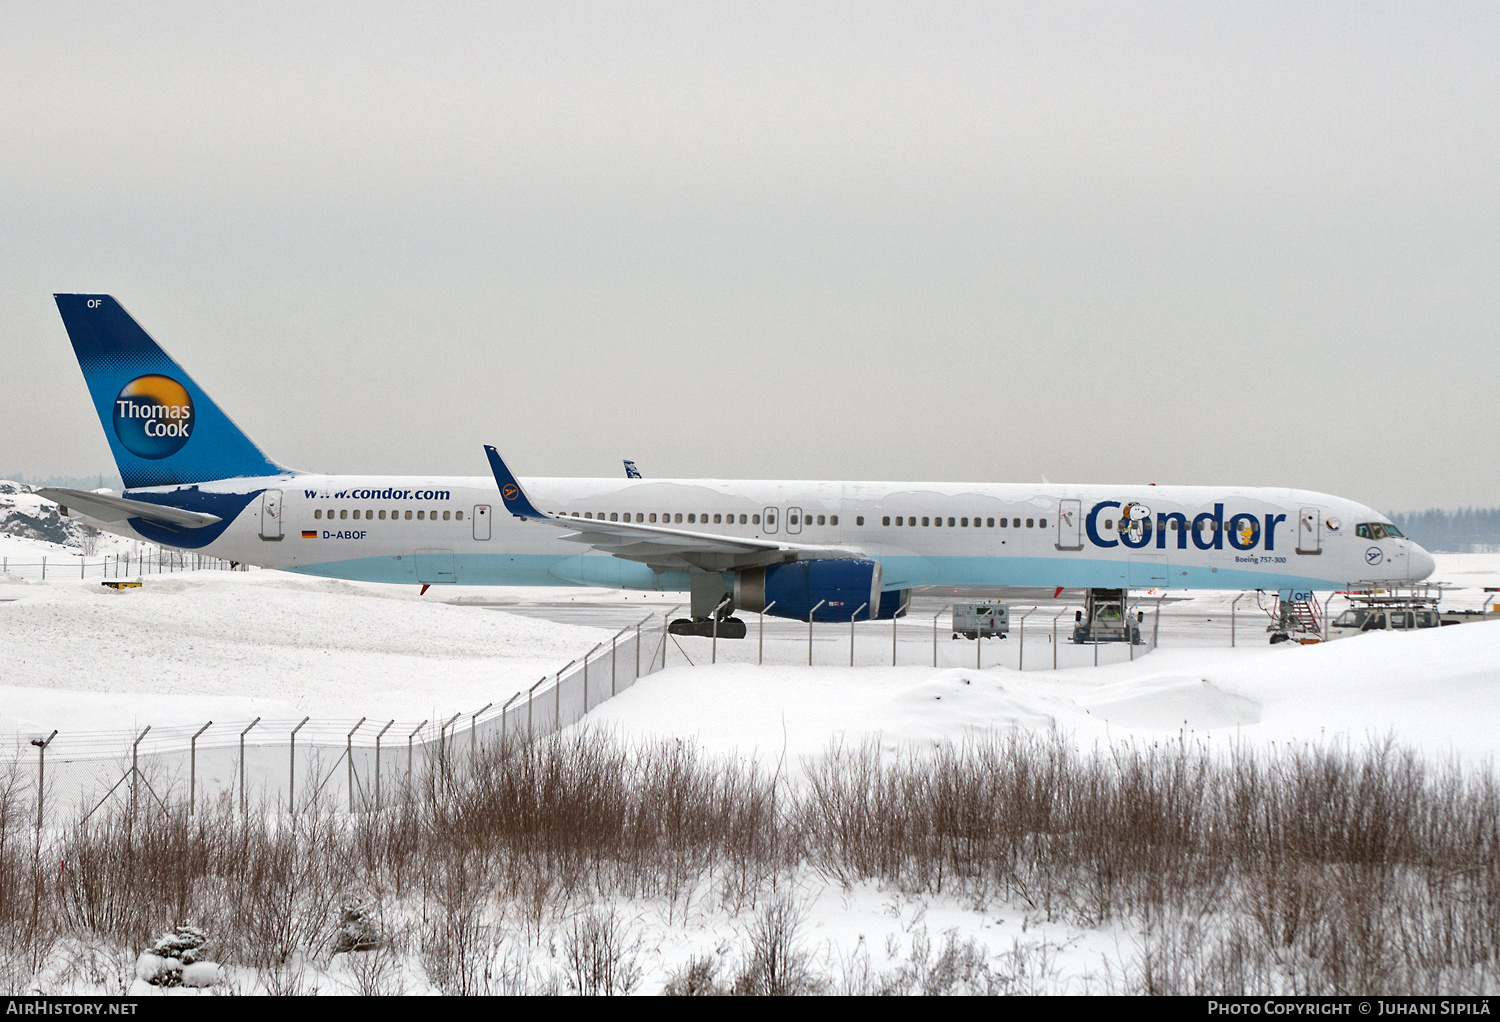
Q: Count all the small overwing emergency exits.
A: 2